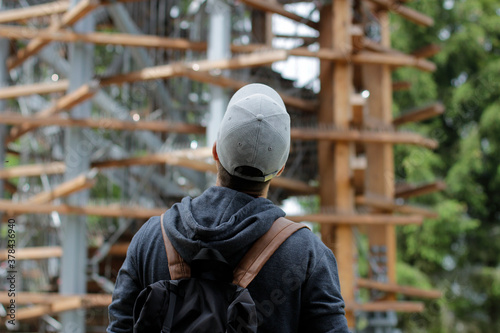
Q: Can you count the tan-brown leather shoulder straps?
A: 2